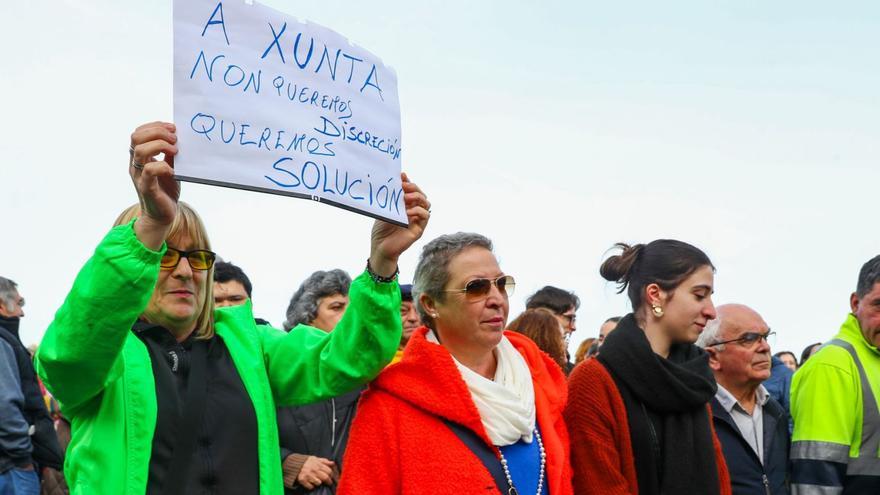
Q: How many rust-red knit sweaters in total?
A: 1